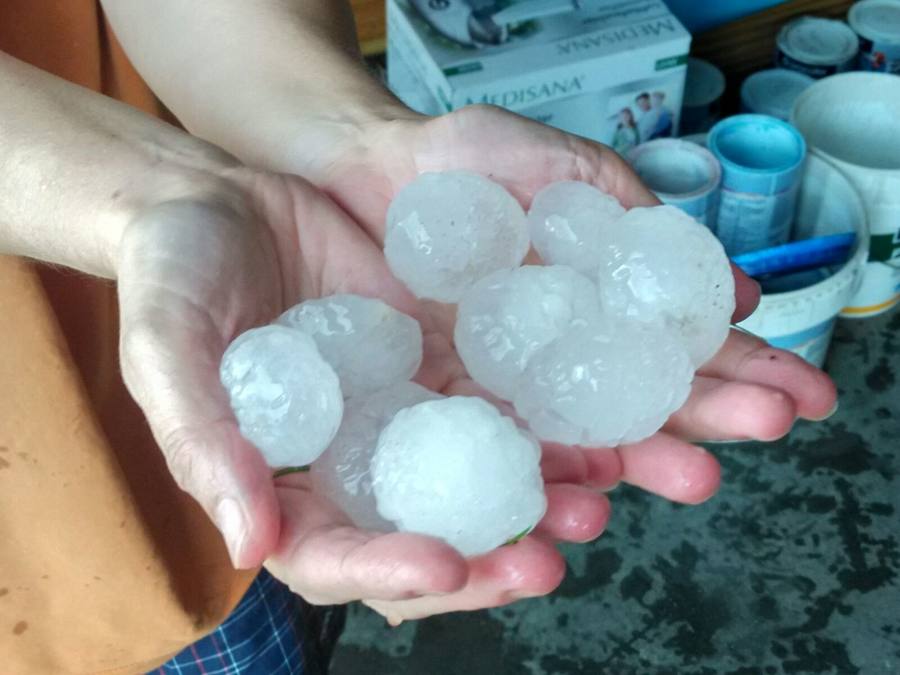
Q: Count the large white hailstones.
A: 9